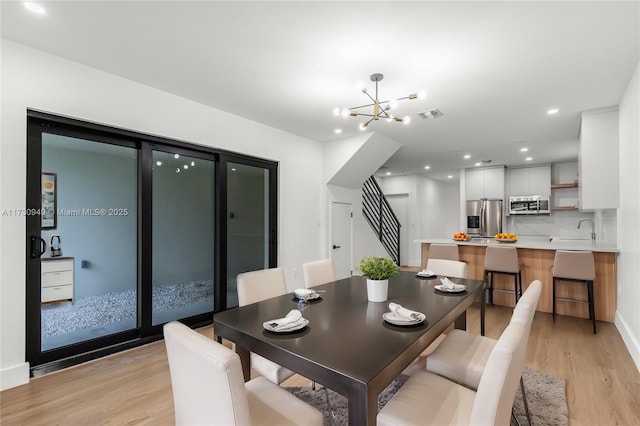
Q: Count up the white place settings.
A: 5